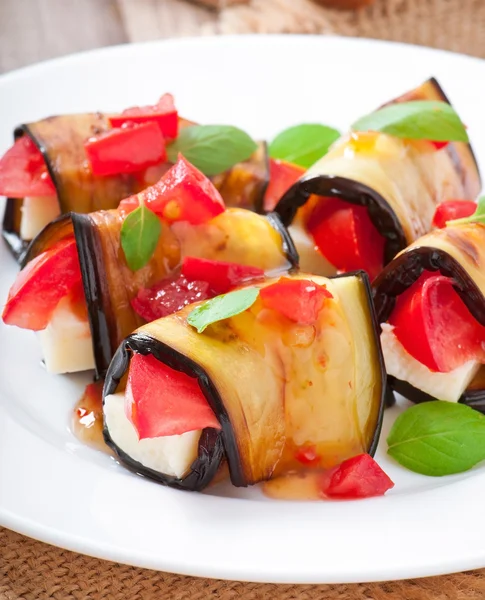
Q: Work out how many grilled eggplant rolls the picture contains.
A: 5